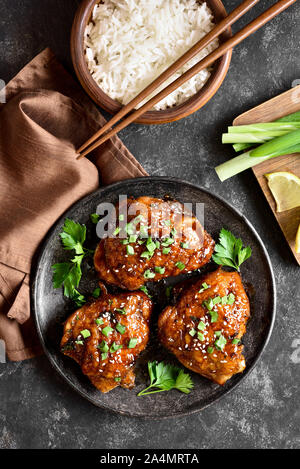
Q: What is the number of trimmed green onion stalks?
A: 4